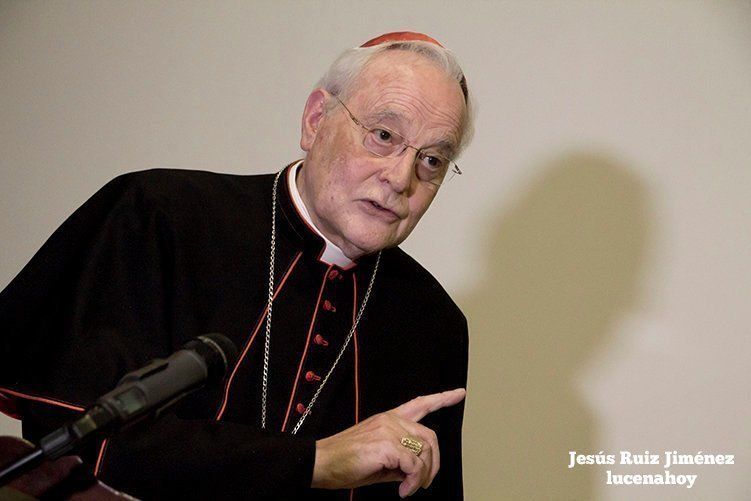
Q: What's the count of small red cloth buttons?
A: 5